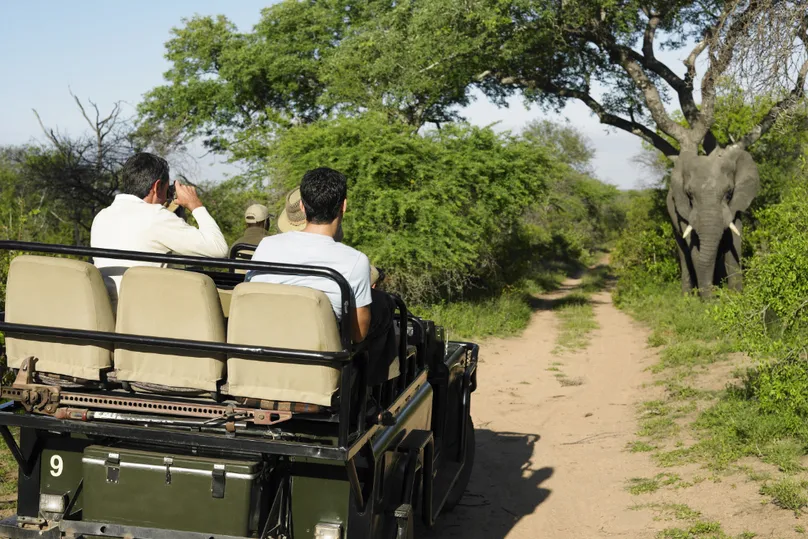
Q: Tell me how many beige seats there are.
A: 3